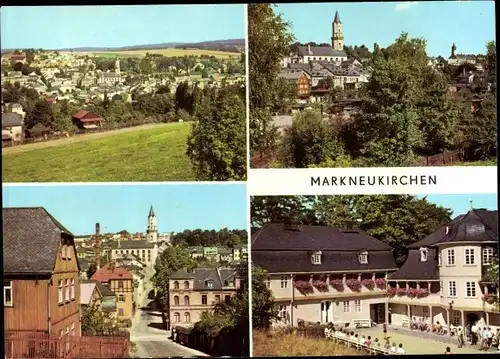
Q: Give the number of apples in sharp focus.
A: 0